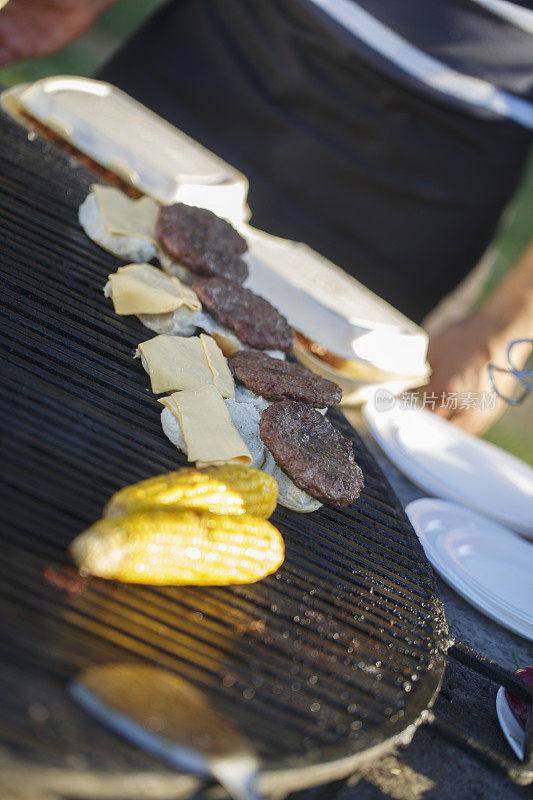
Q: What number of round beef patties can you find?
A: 4